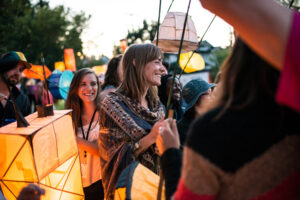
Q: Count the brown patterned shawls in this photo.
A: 1